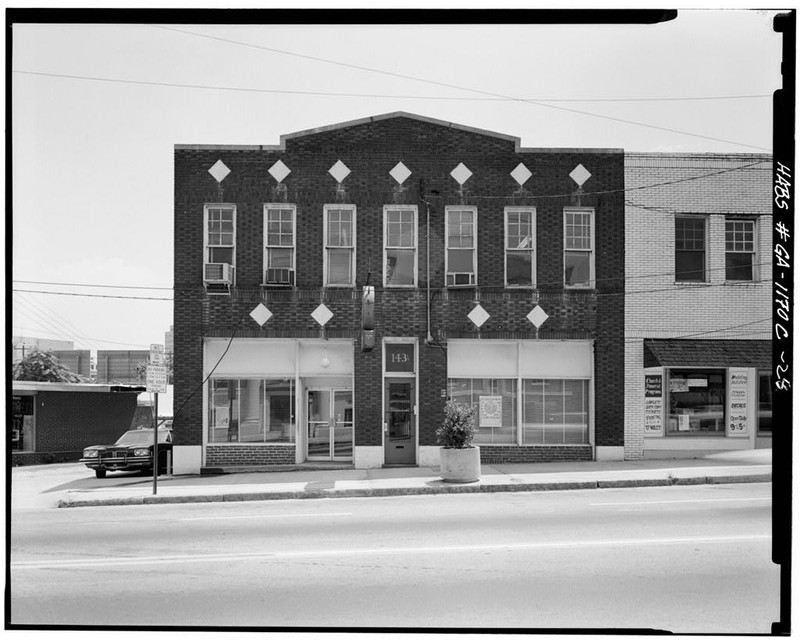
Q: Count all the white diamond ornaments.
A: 11